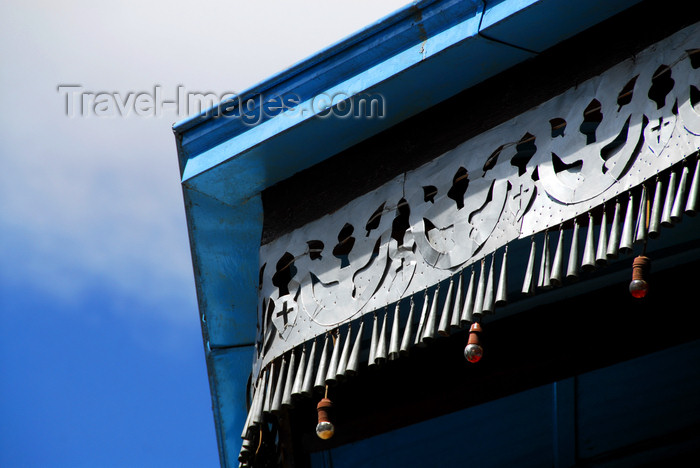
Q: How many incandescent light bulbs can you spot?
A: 3